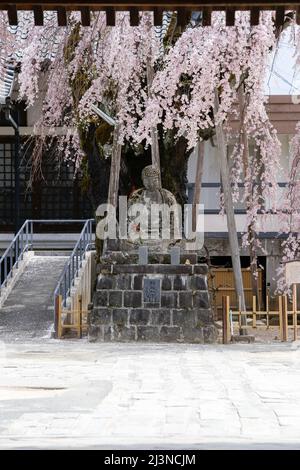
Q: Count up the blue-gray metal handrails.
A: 2